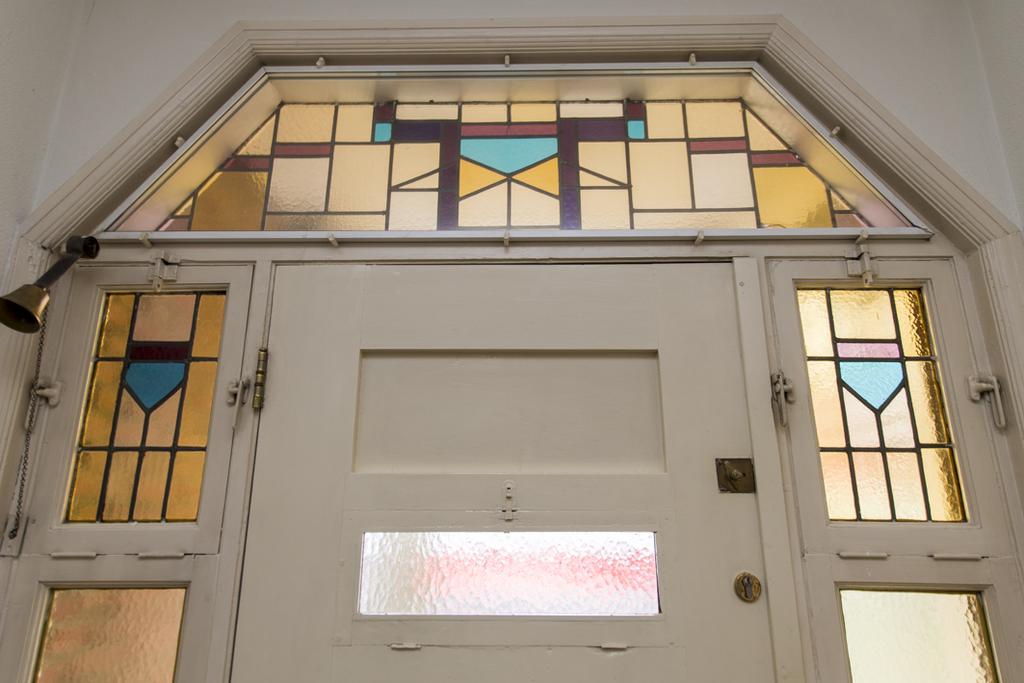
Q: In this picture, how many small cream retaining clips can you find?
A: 10